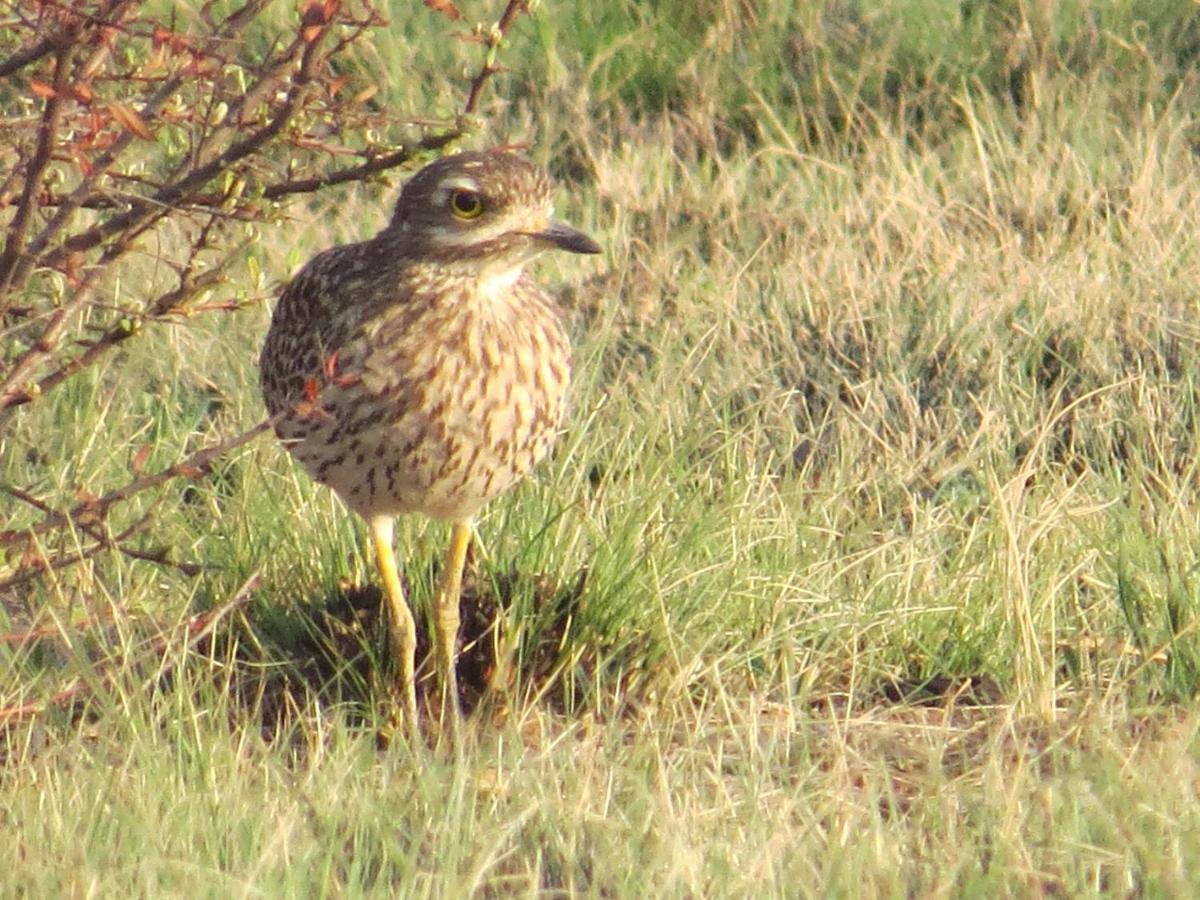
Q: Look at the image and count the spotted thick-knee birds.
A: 1